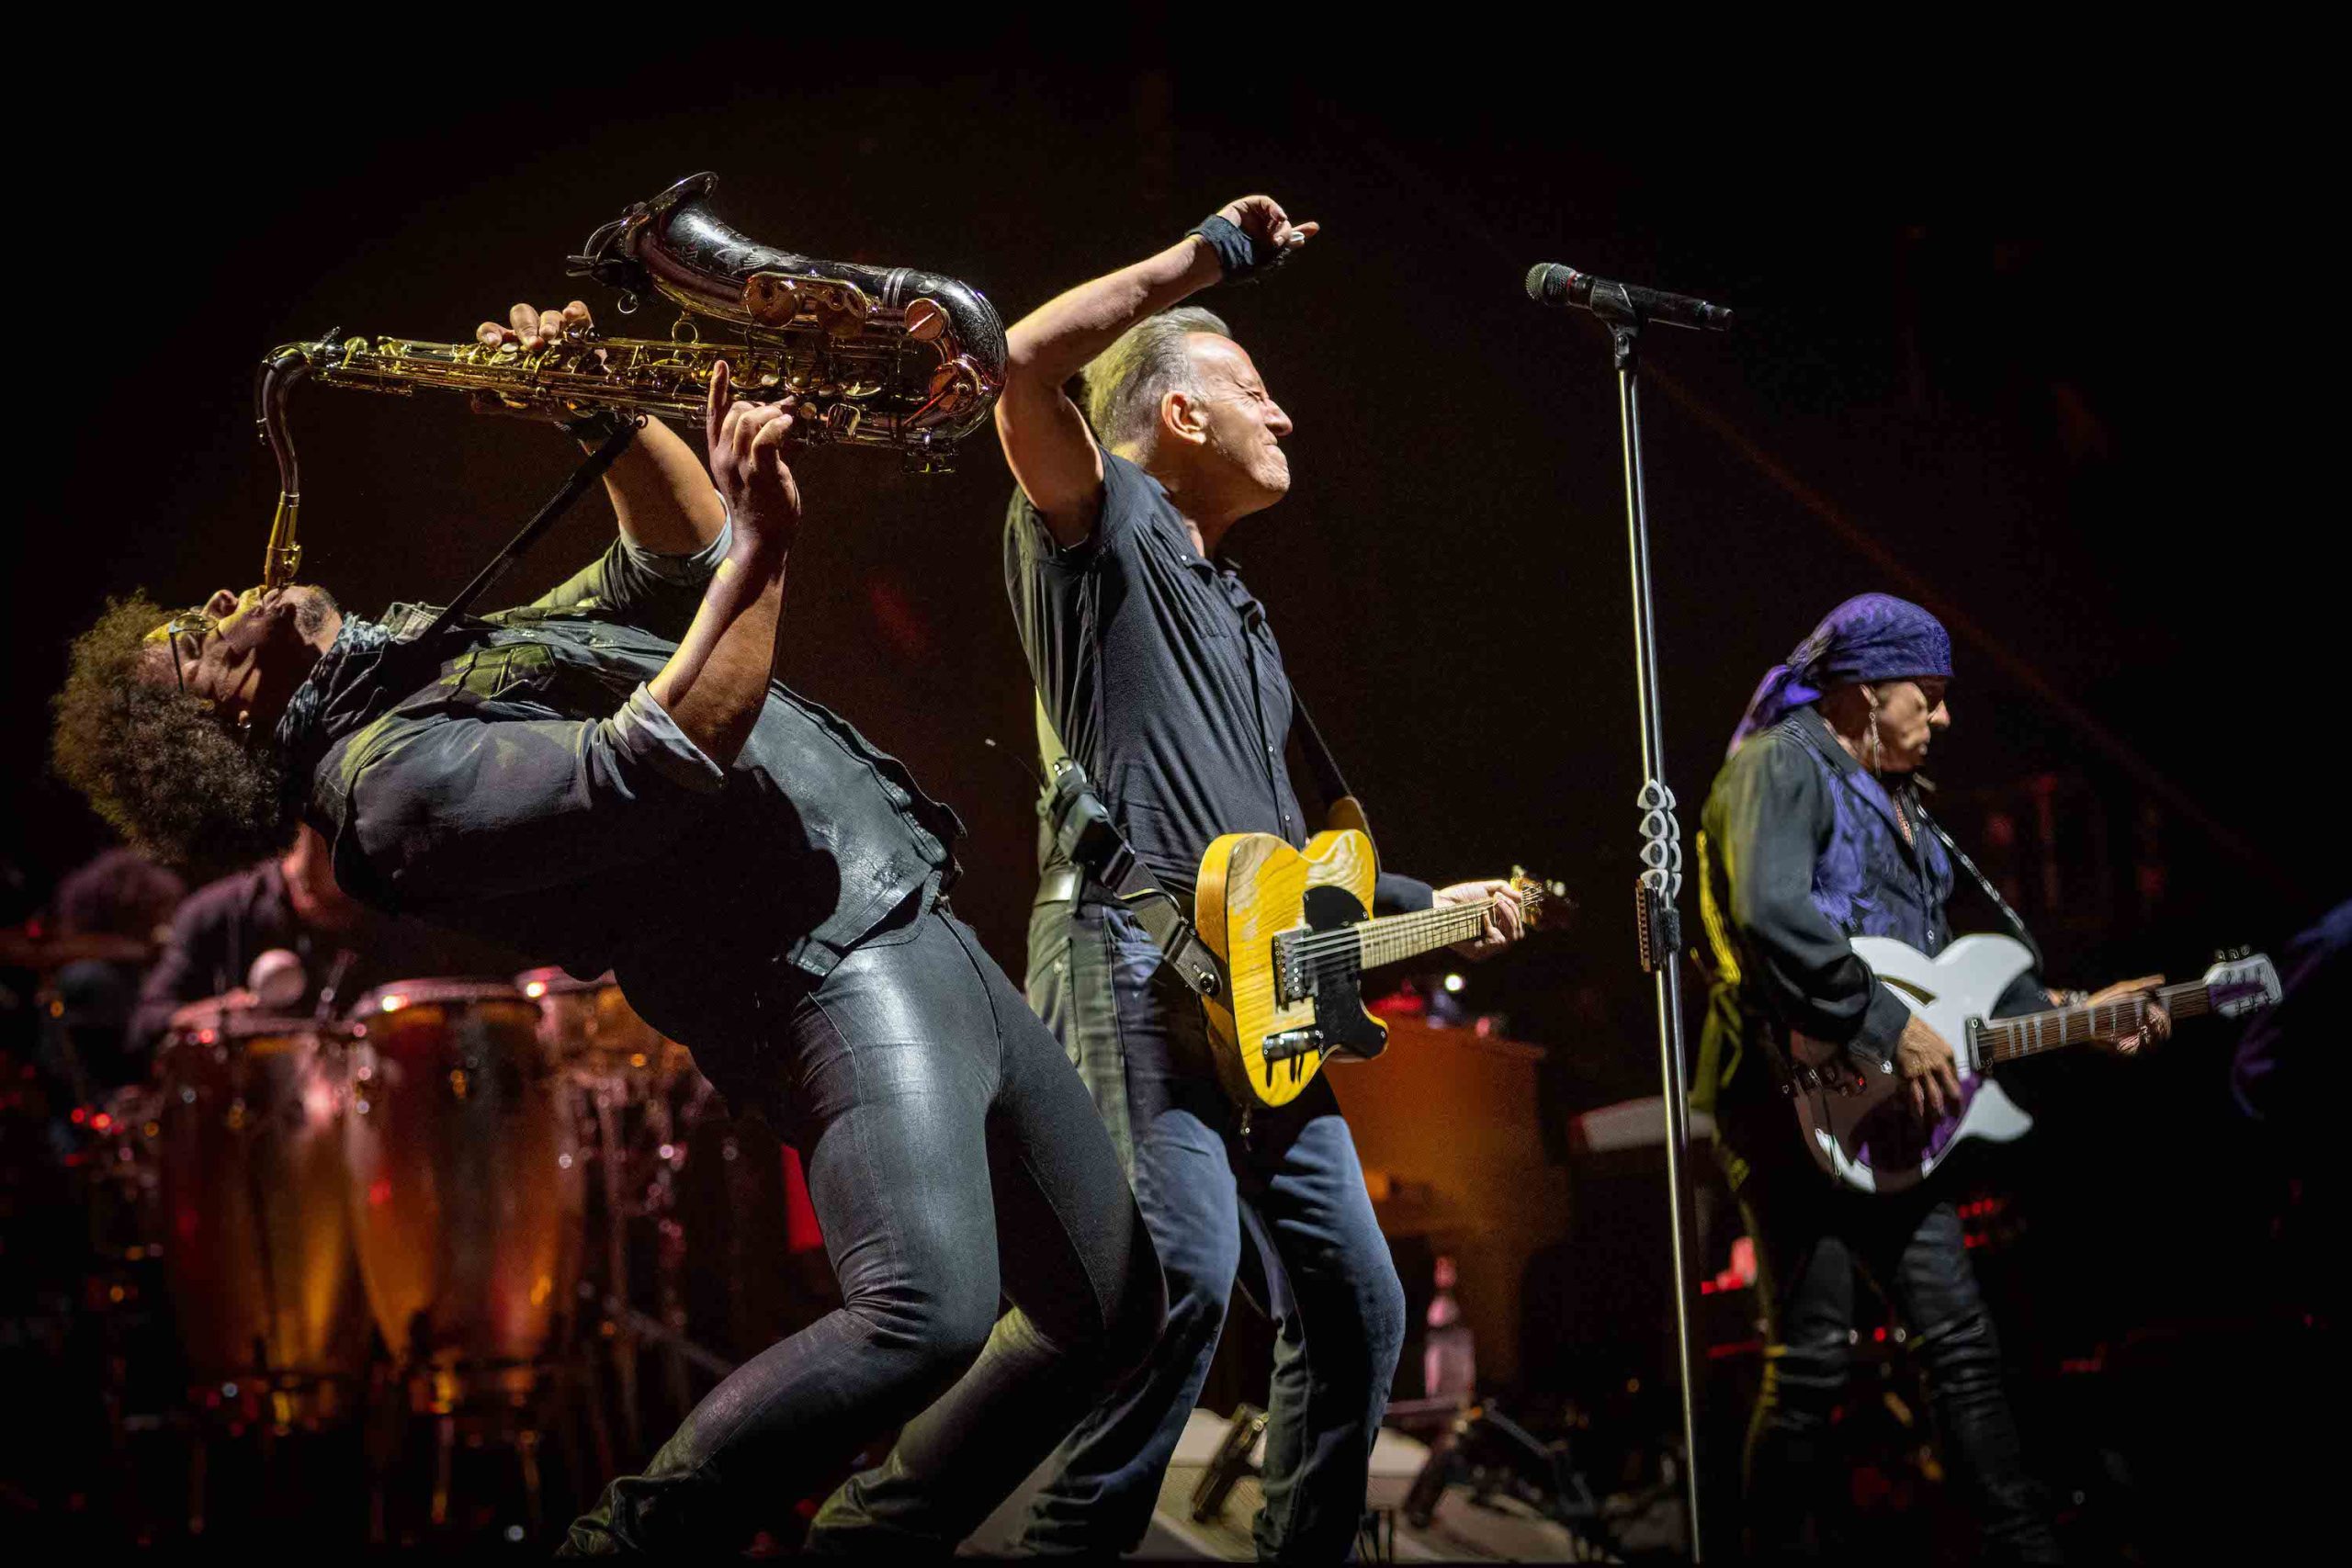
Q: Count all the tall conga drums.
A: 2